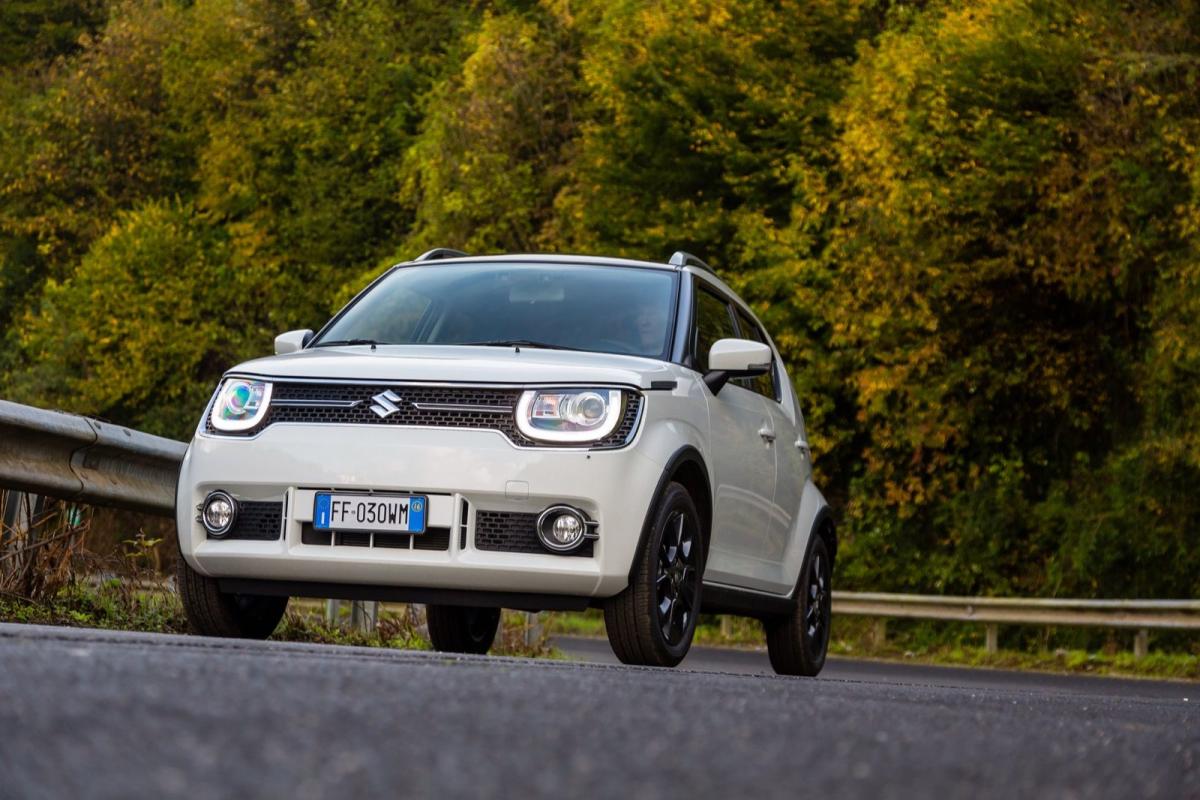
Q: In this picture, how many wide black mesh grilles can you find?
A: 1